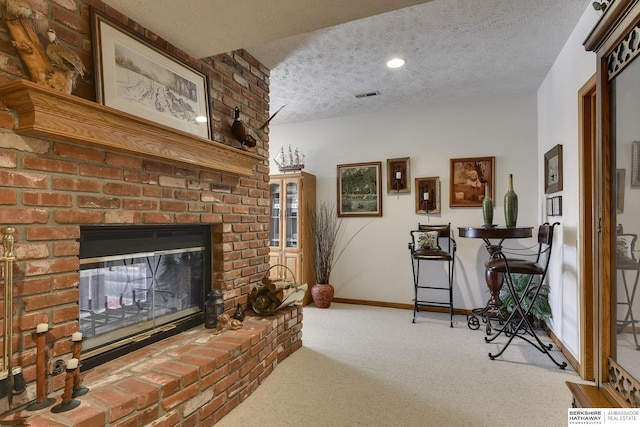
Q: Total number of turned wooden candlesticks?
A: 3